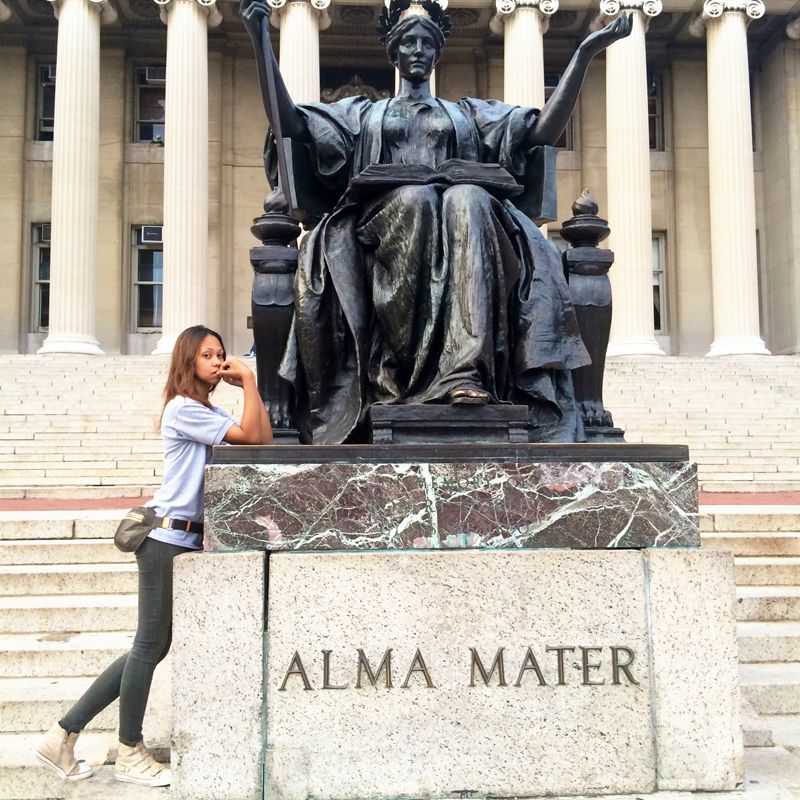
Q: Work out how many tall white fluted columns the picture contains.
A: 7